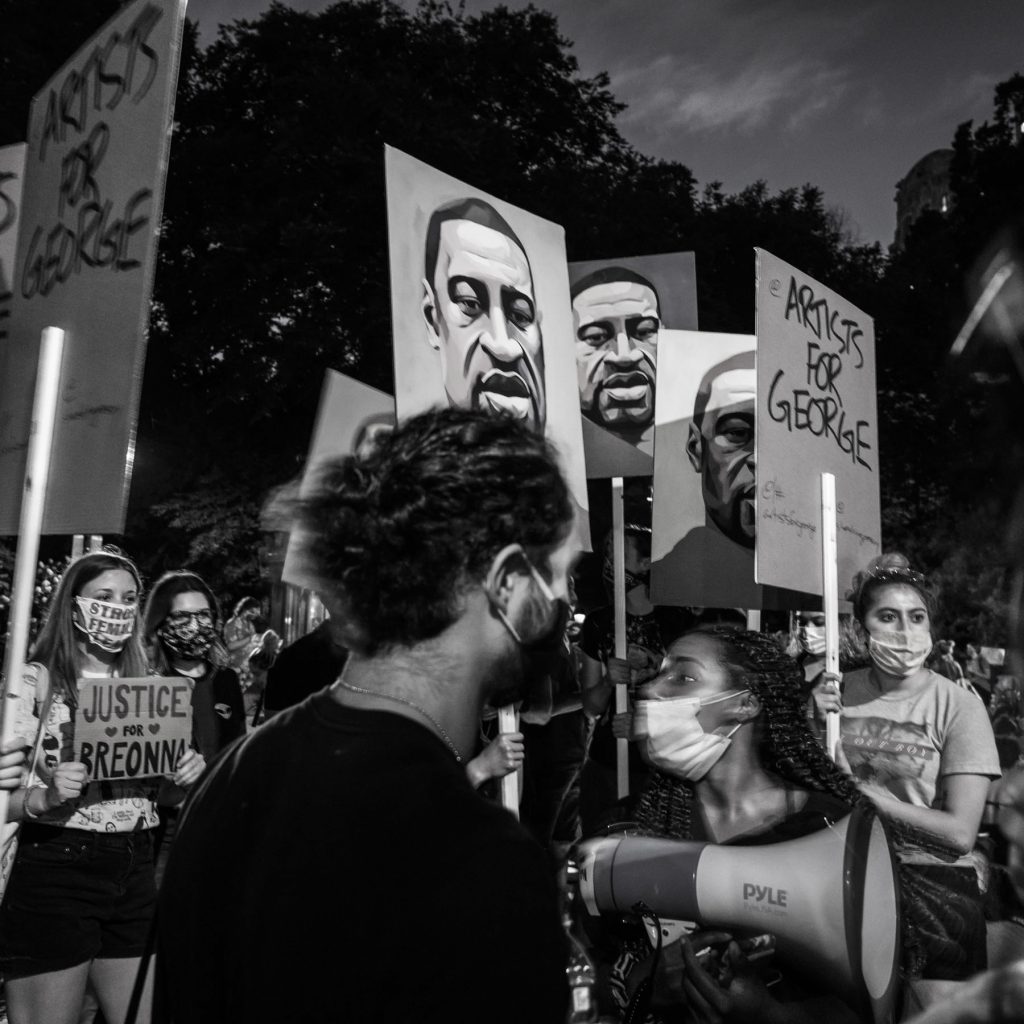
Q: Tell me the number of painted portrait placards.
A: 4